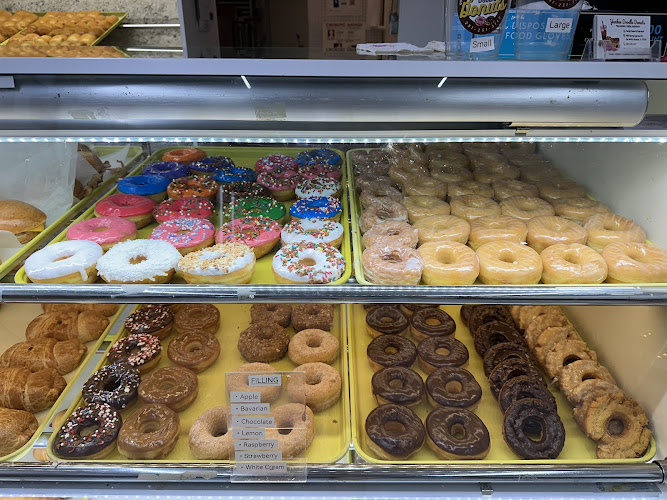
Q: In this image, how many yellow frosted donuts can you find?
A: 0